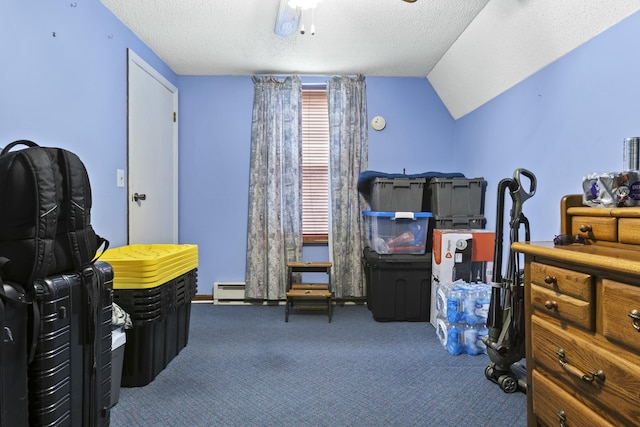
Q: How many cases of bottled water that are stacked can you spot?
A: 2